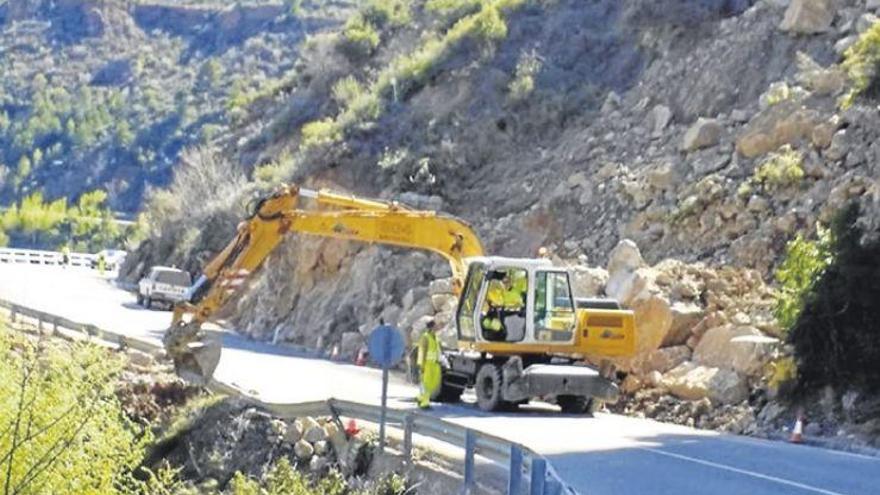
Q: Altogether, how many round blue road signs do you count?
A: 1